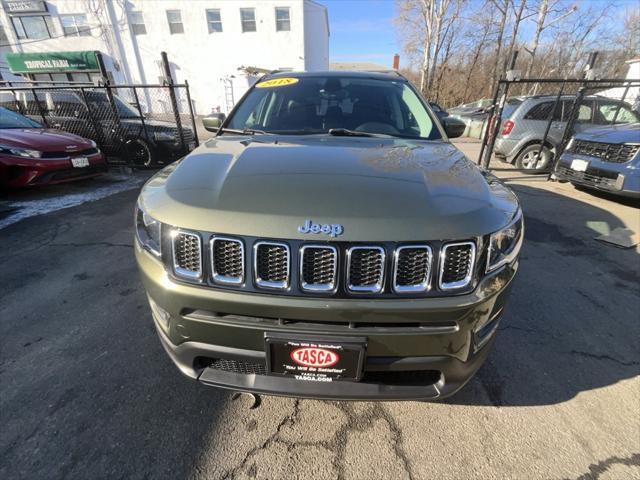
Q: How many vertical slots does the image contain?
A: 7